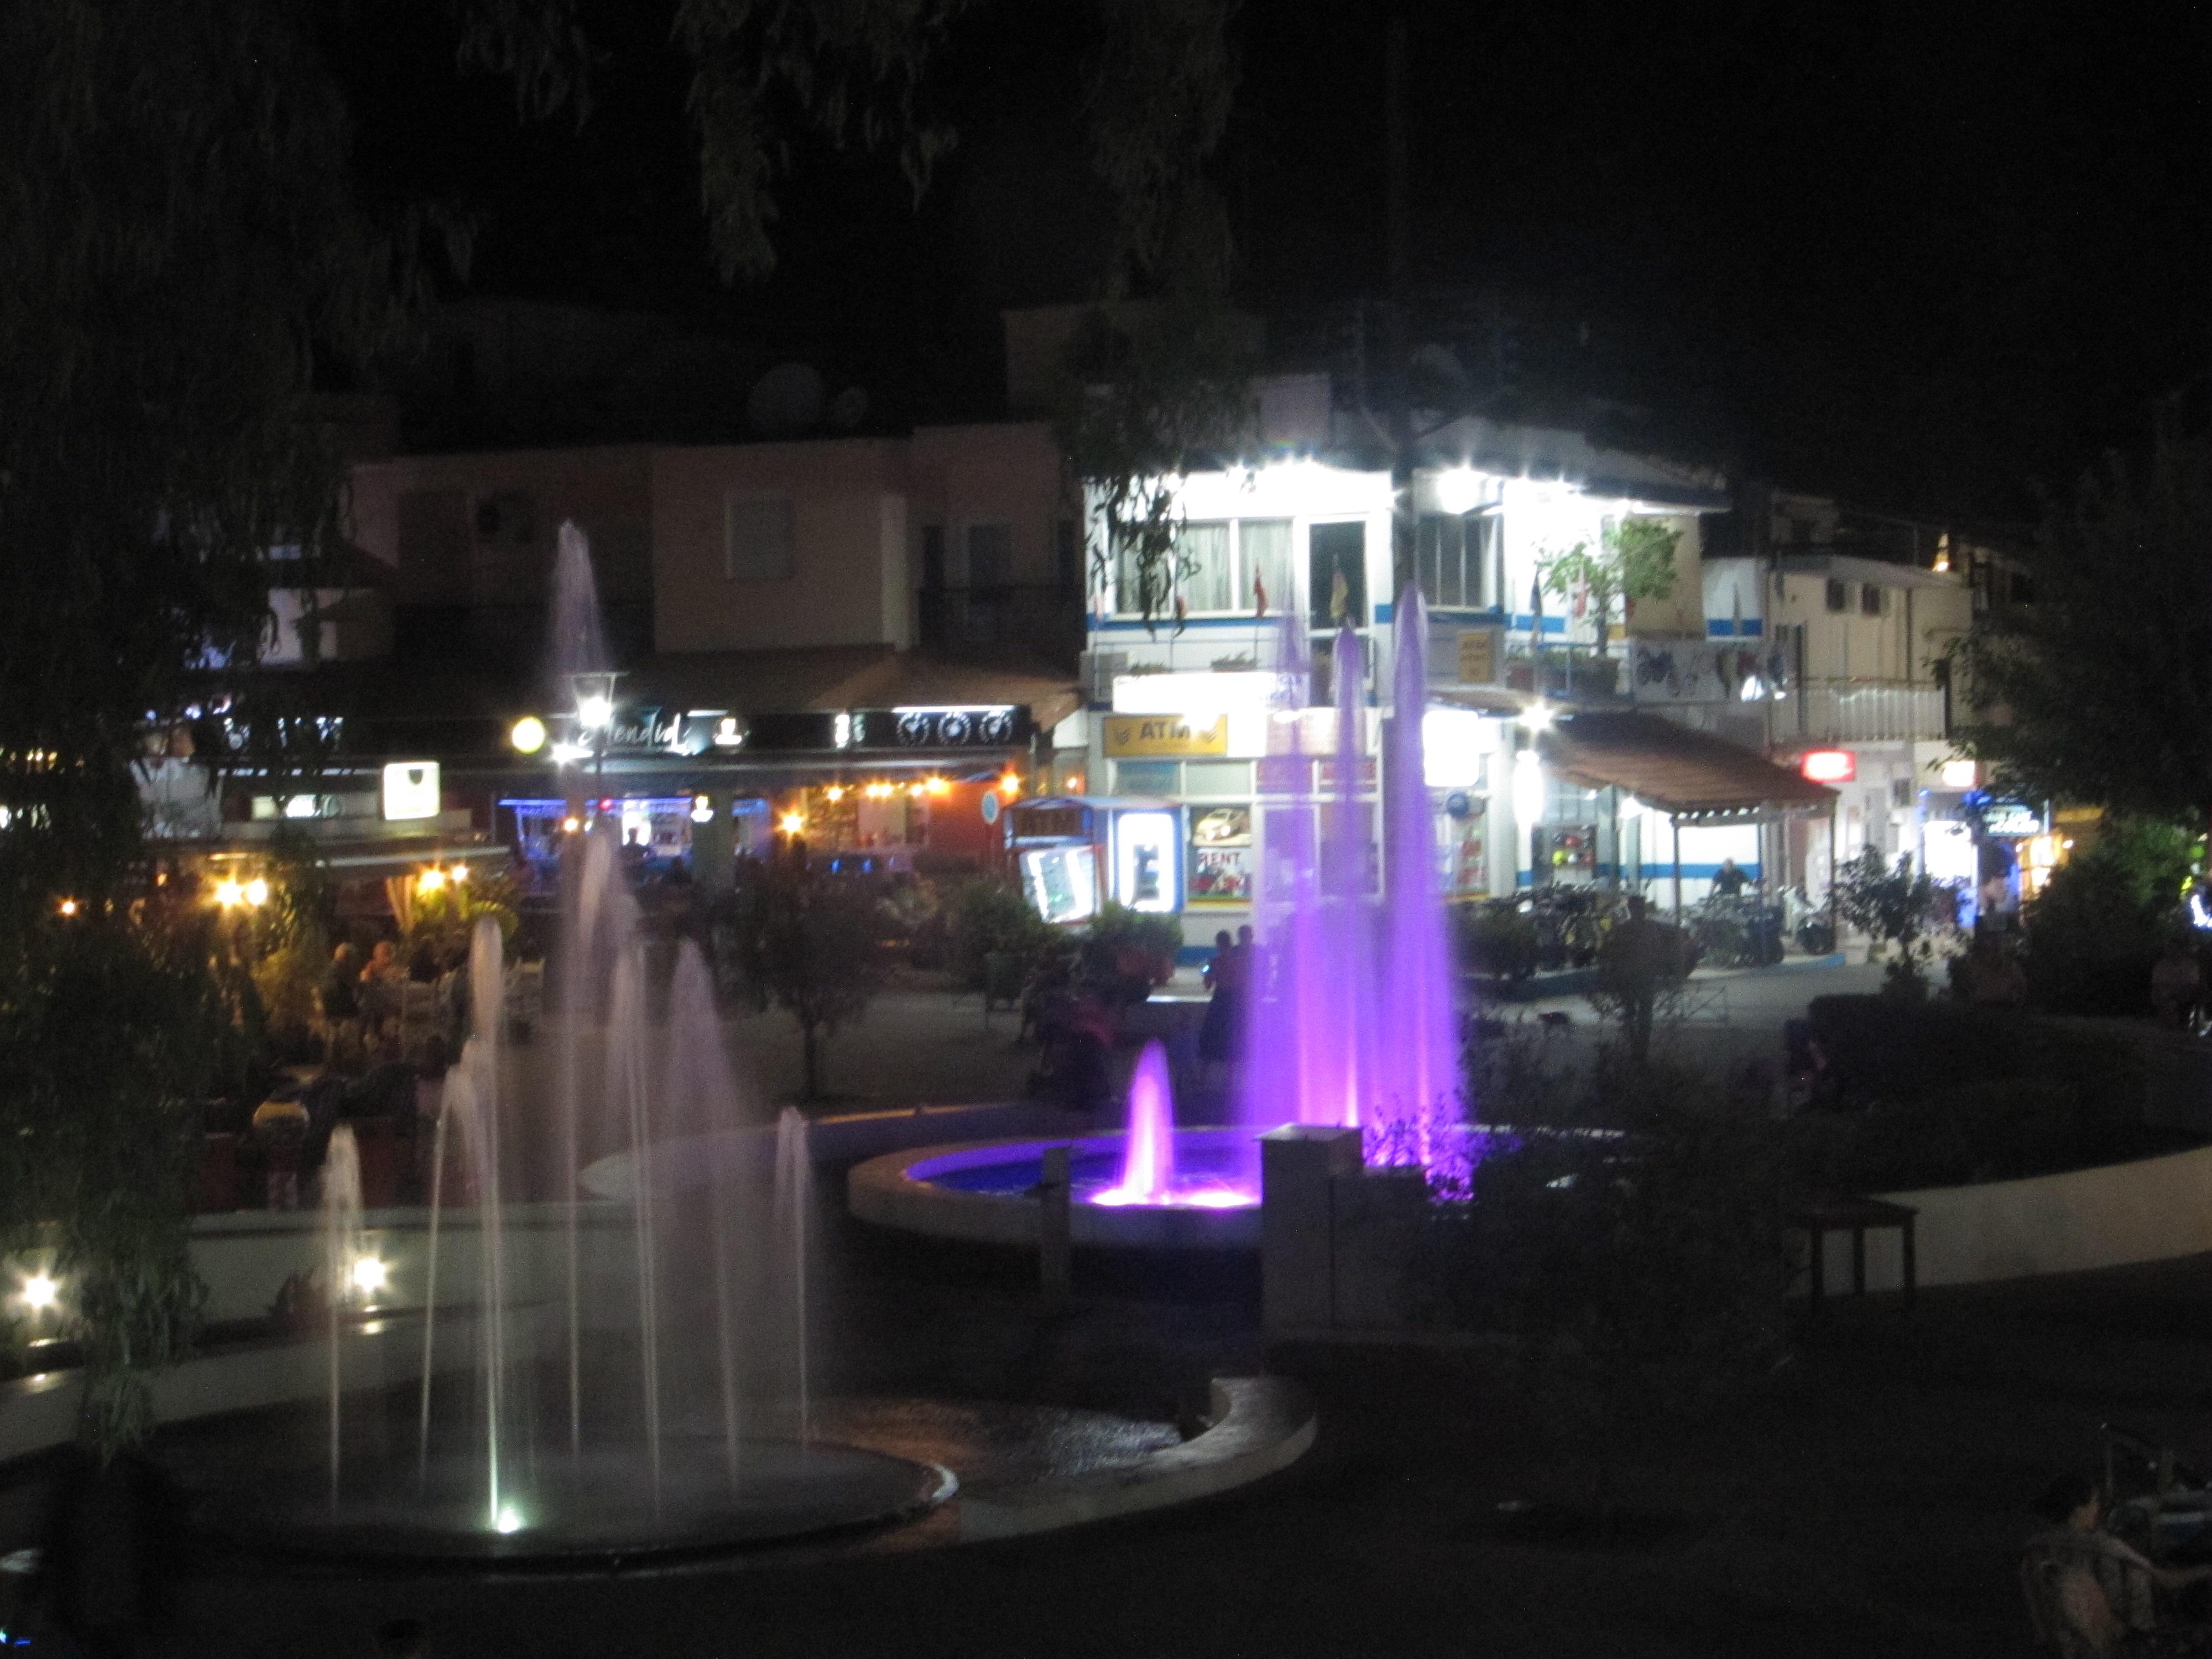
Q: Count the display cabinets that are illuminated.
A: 2